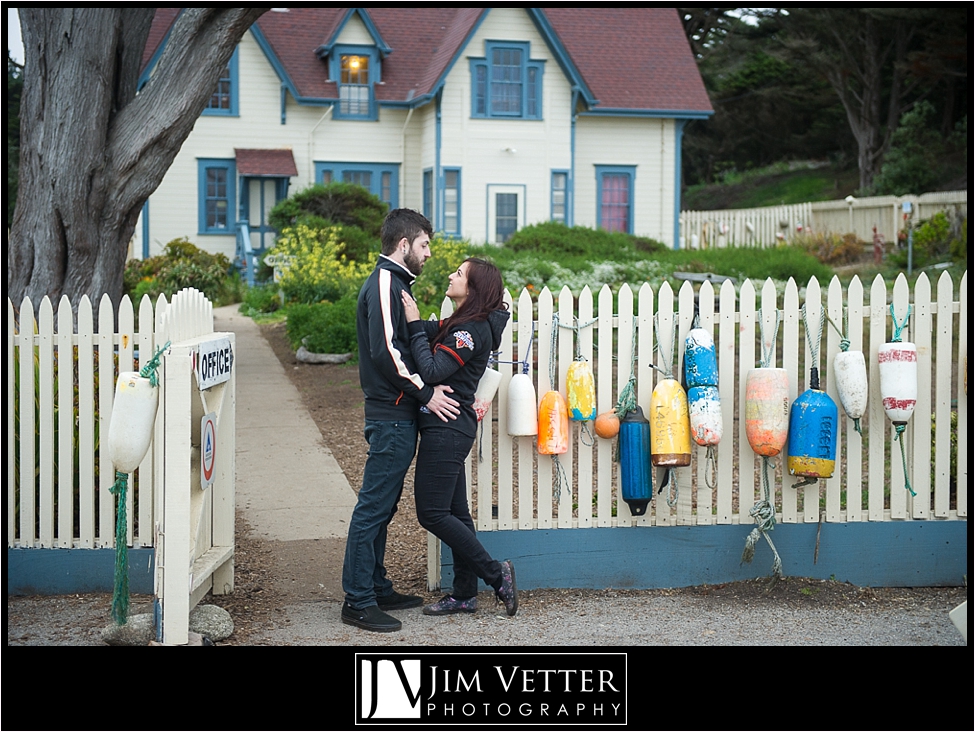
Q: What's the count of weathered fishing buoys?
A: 13